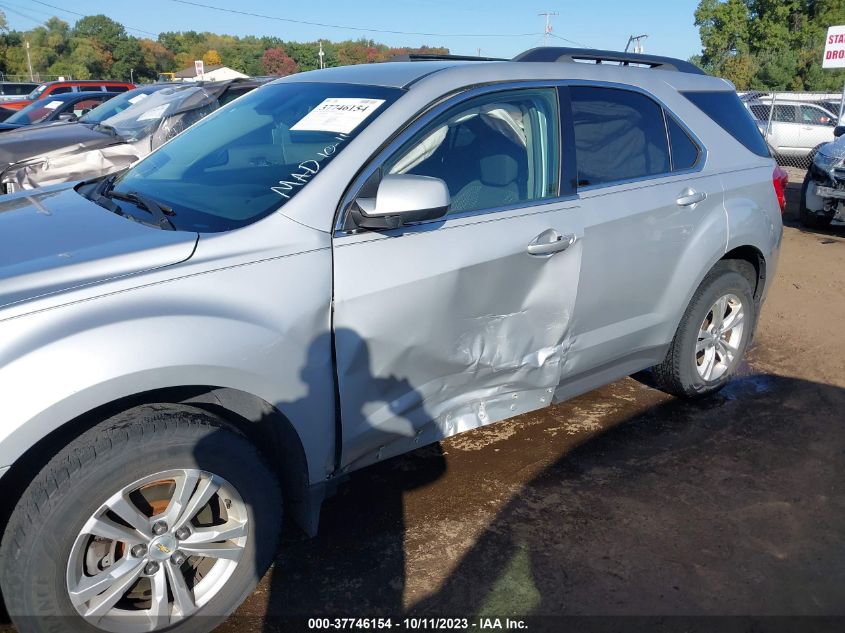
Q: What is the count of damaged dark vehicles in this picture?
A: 2